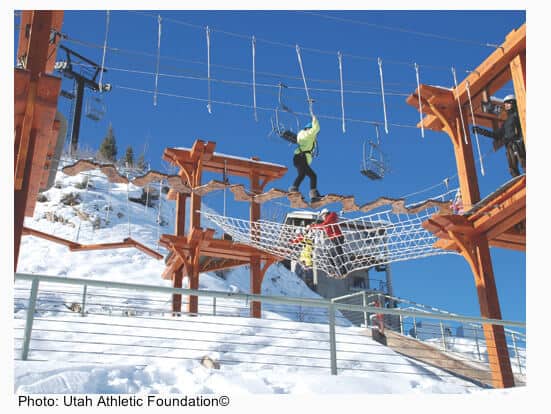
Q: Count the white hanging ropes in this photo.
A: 10